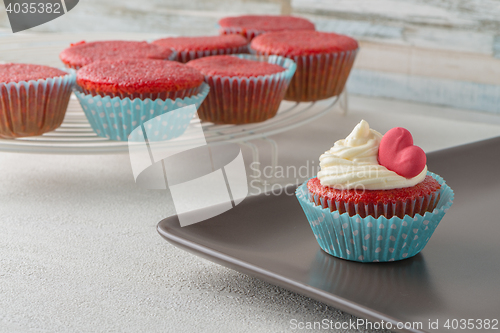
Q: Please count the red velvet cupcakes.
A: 8